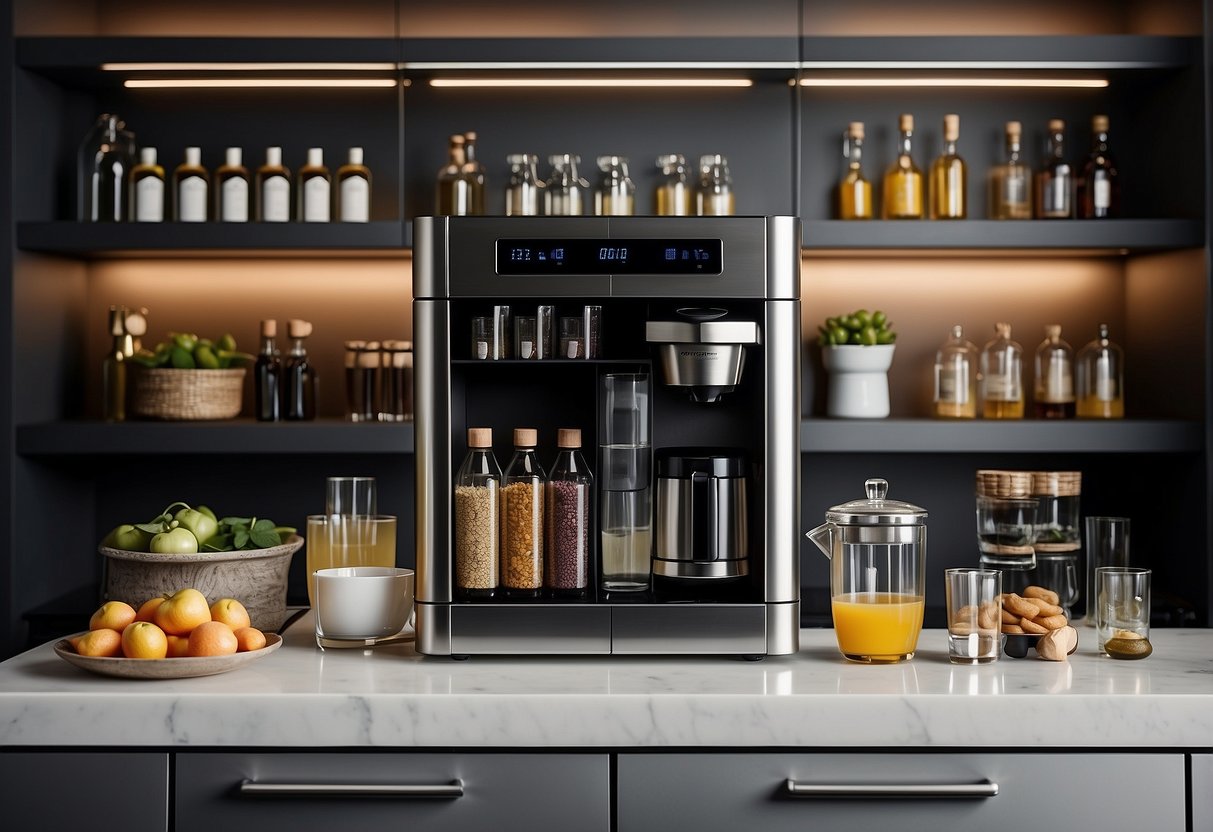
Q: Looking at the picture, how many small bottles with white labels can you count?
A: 6